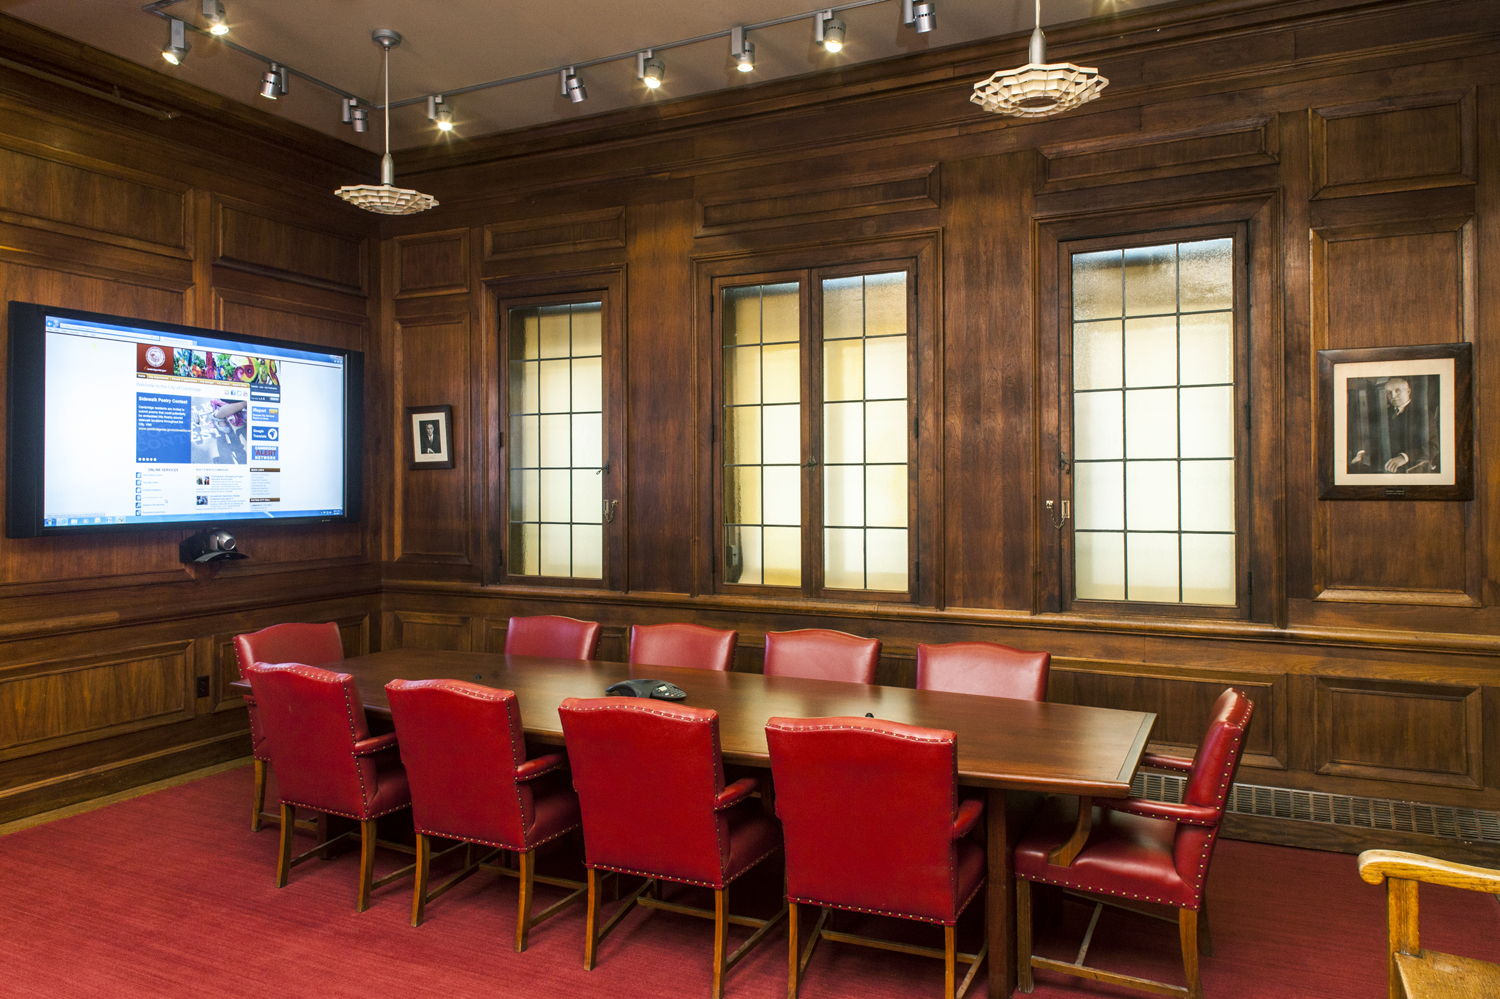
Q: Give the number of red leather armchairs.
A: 10